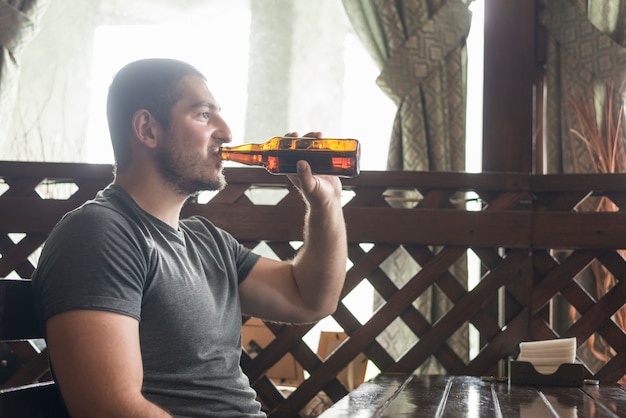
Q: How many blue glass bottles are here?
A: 0